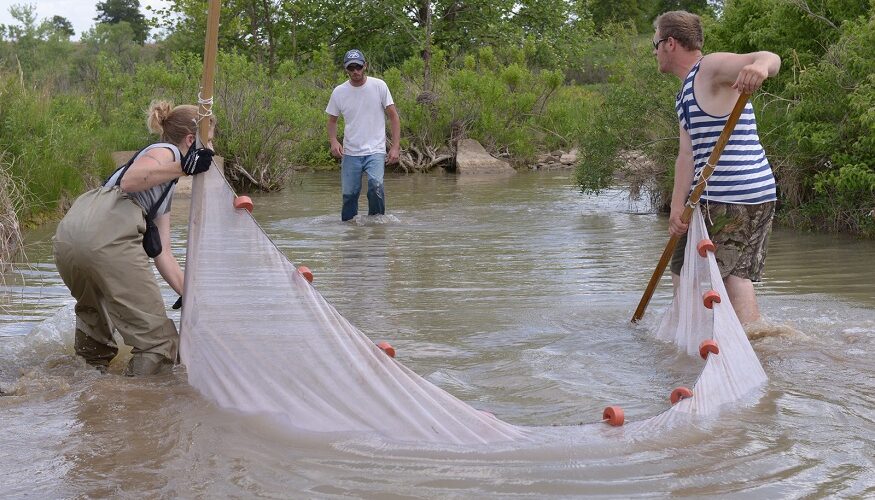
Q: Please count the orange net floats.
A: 8